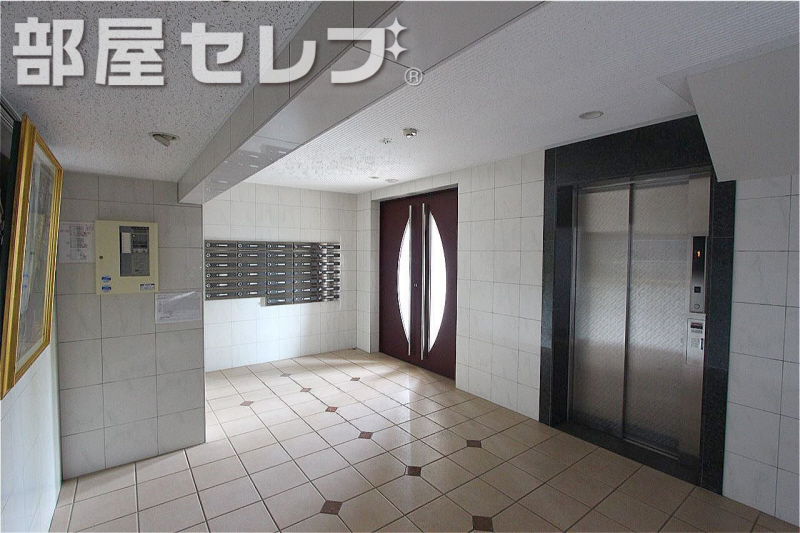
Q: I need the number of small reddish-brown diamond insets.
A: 10